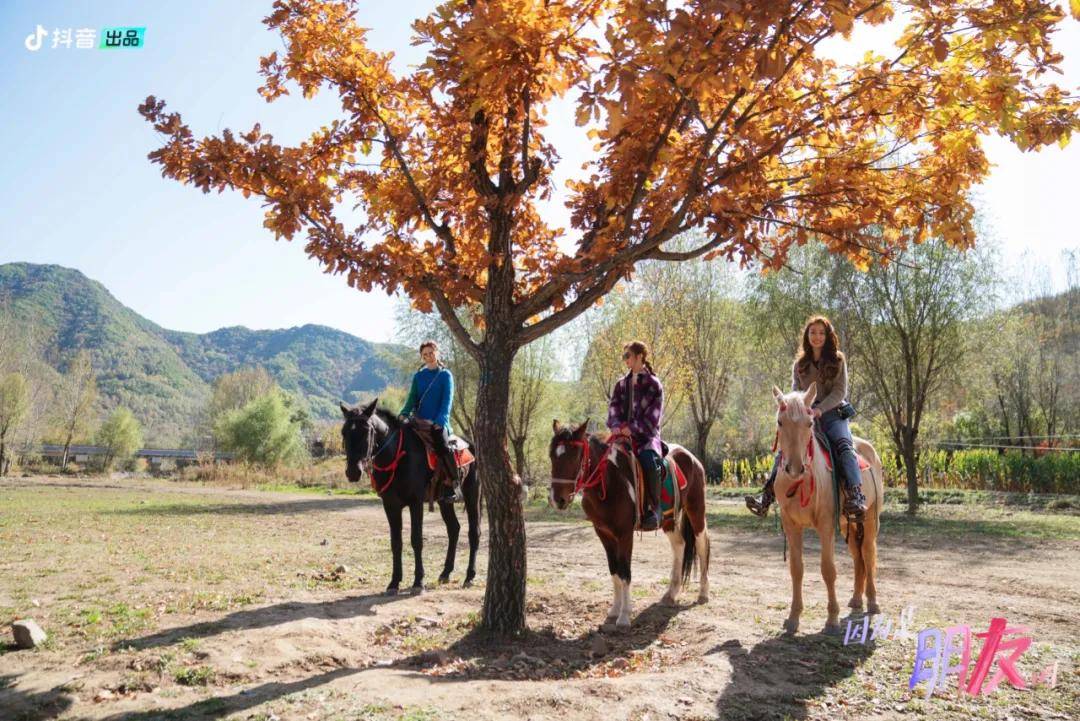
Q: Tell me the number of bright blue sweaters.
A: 1